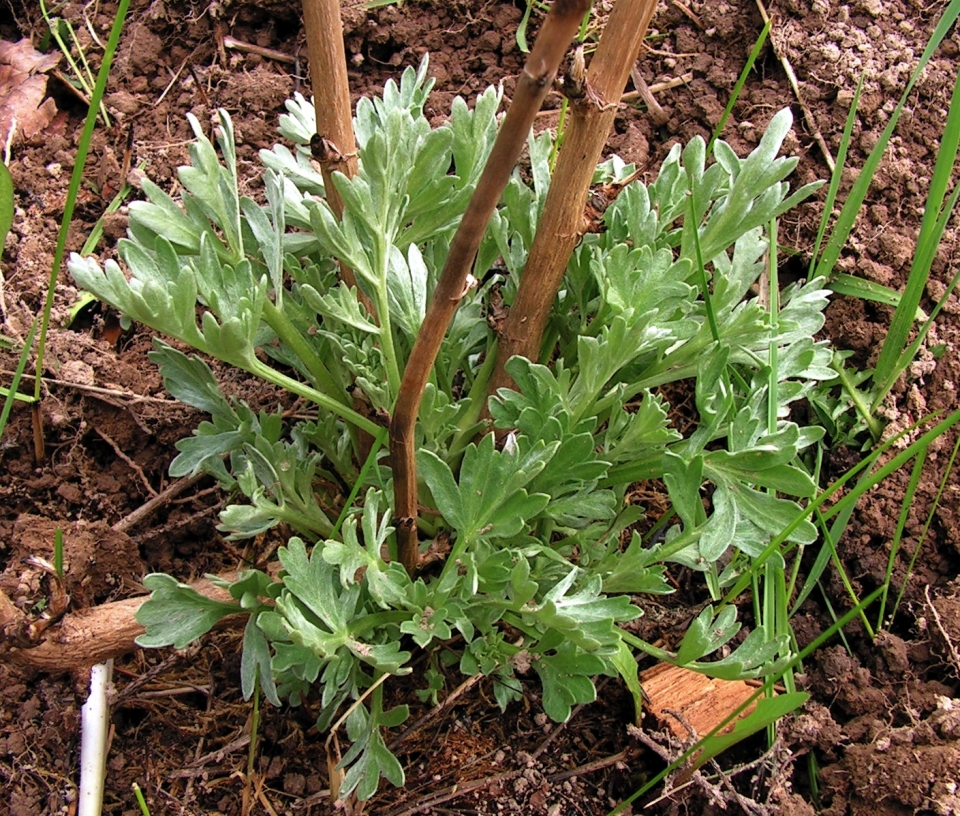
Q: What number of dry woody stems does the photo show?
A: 3